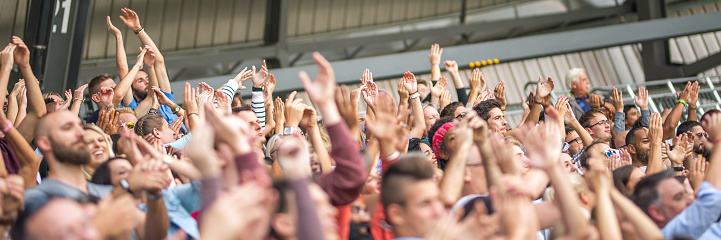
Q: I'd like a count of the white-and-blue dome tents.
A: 0